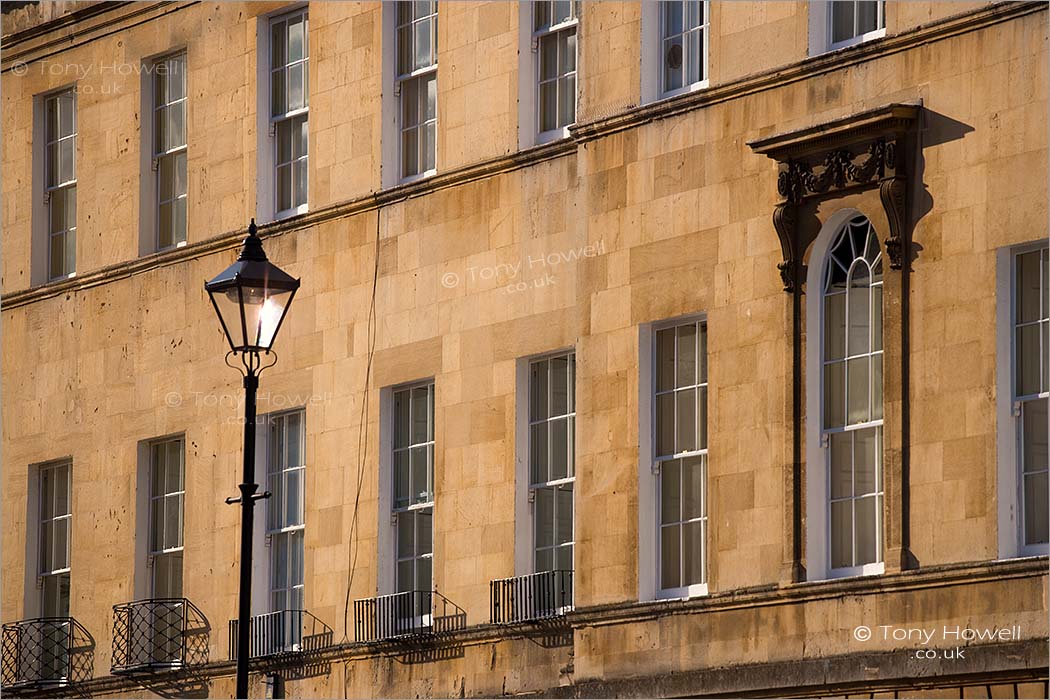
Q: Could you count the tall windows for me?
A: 15